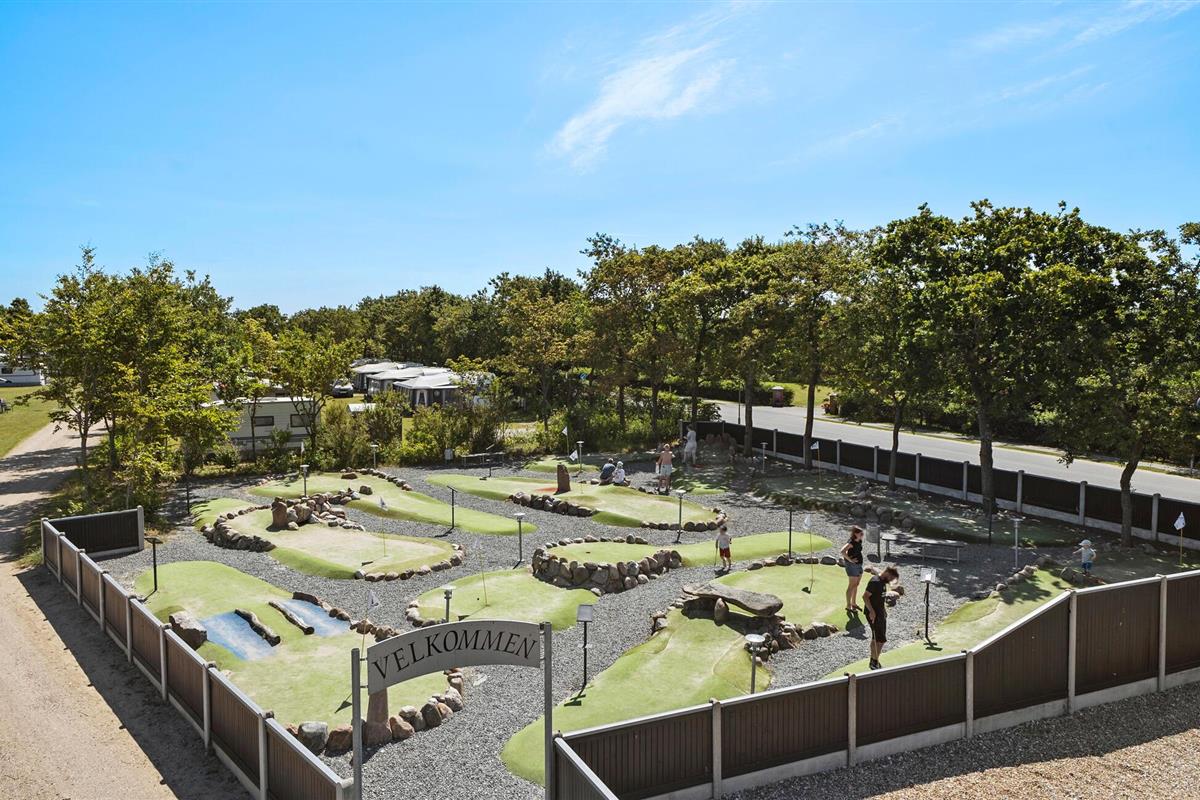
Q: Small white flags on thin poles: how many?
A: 9